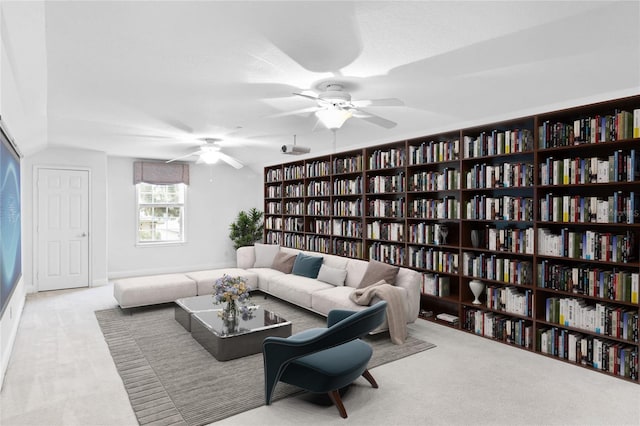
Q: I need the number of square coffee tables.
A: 2